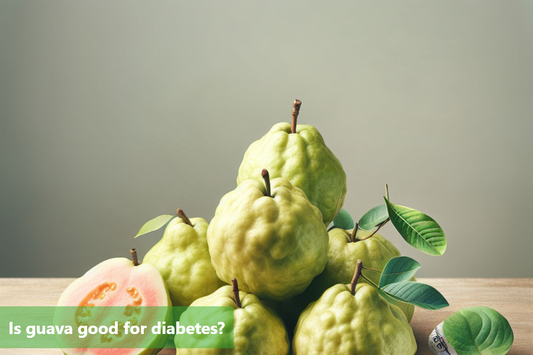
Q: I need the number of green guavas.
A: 6